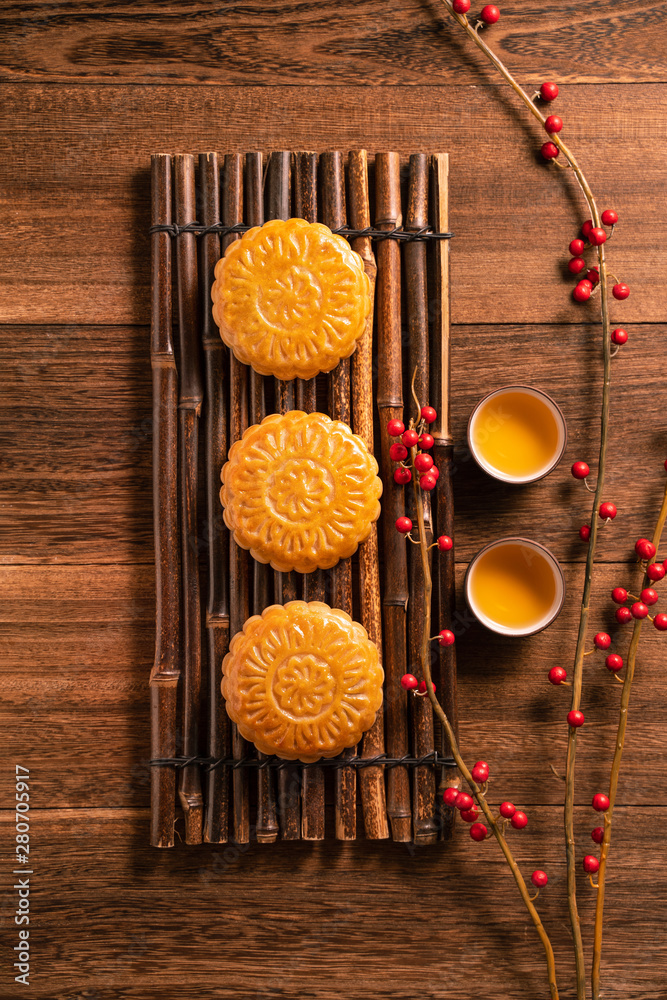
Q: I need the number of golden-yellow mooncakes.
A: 3